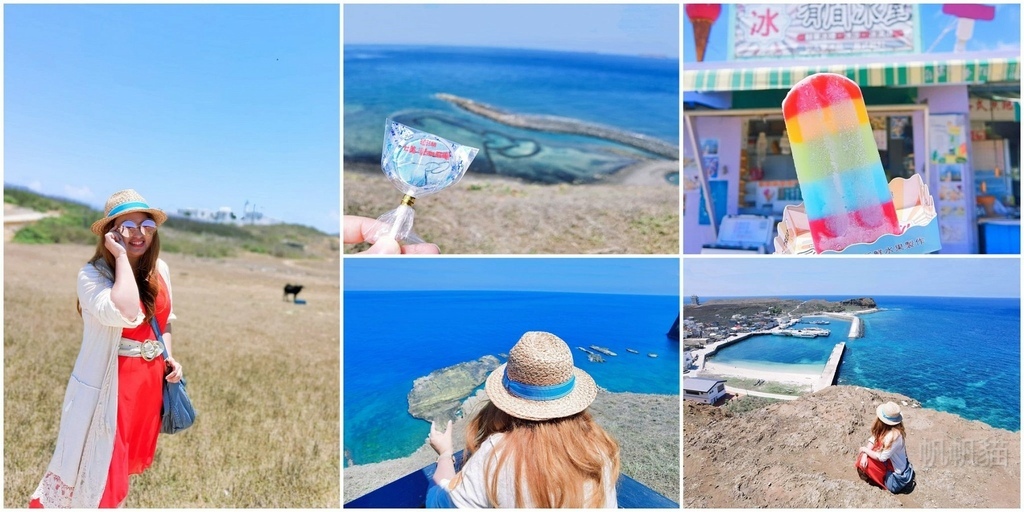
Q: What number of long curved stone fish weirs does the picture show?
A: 1